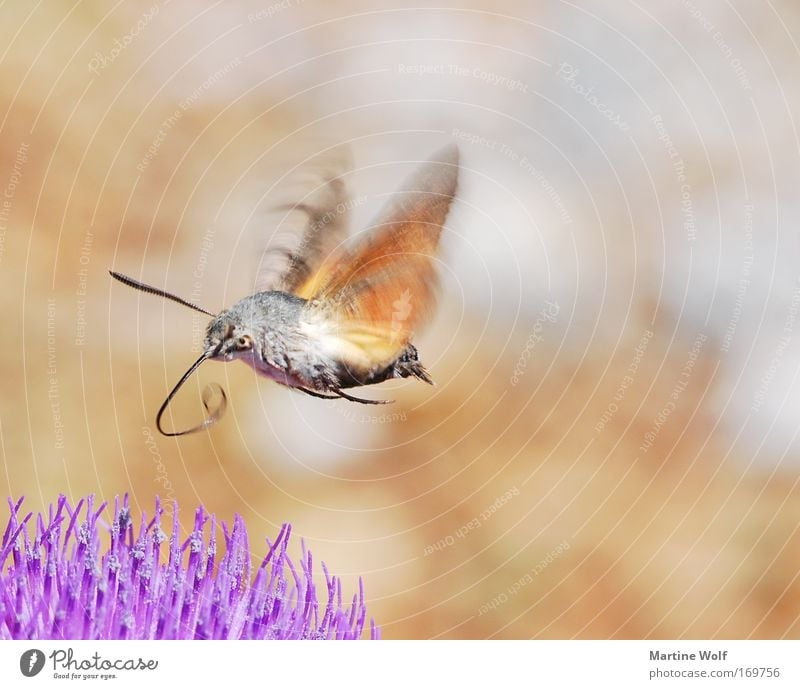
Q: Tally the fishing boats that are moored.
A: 0